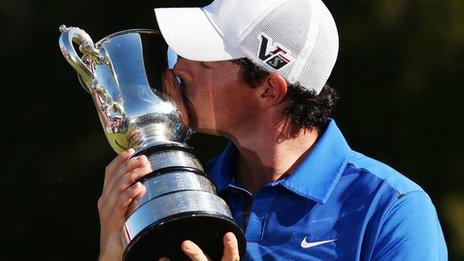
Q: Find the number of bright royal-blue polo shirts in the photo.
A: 1